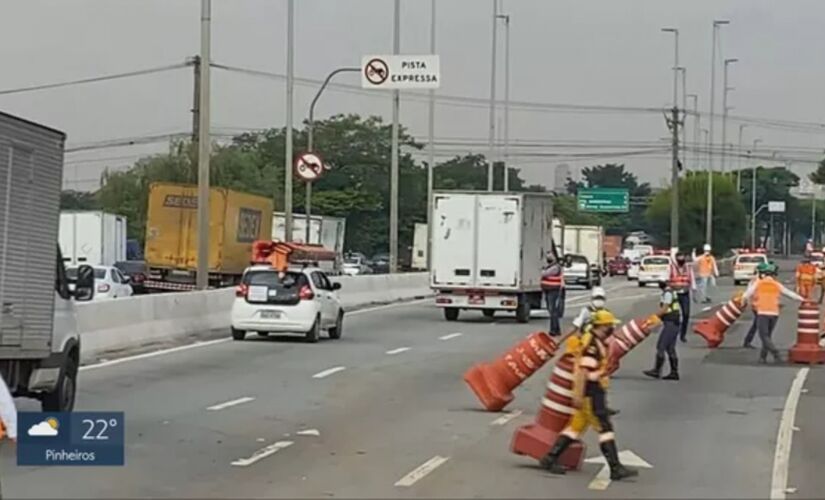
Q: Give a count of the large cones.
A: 5